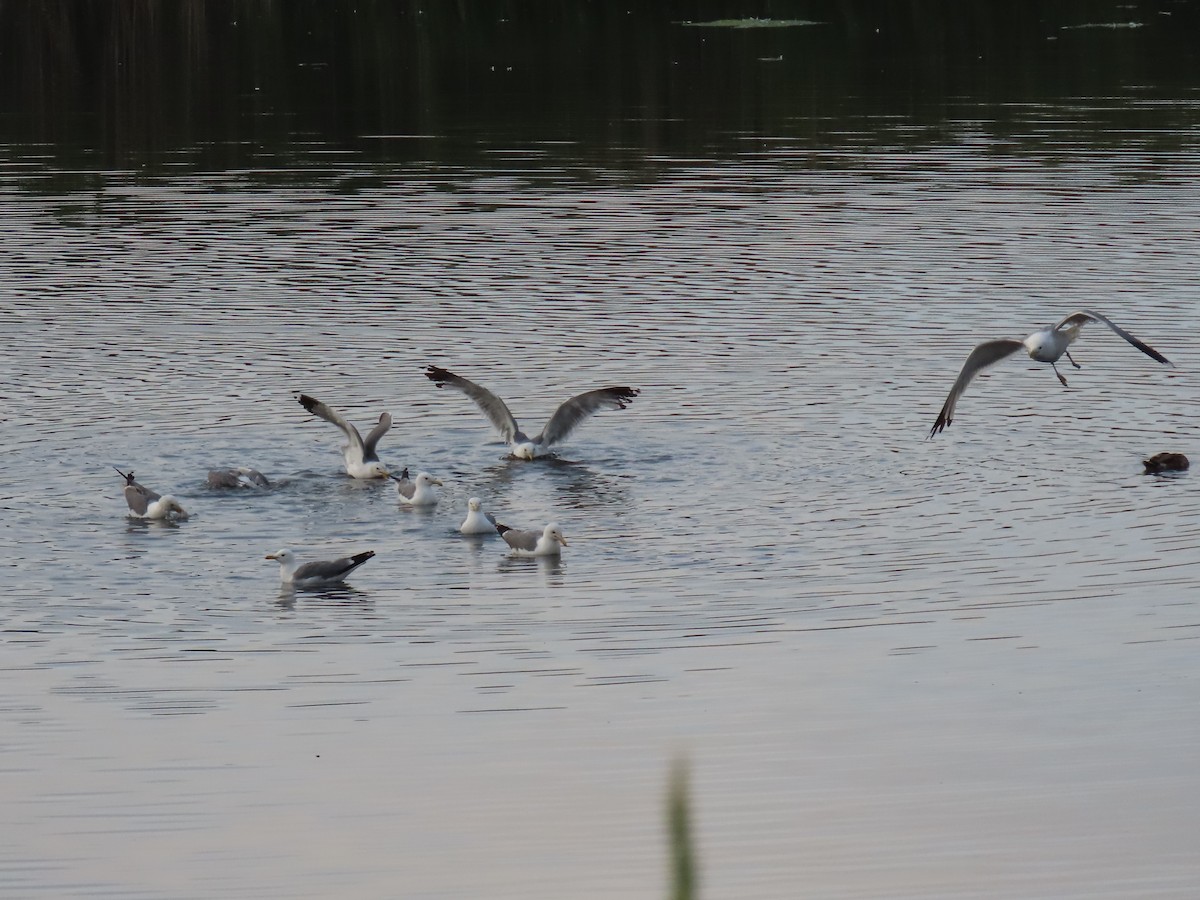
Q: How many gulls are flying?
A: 1